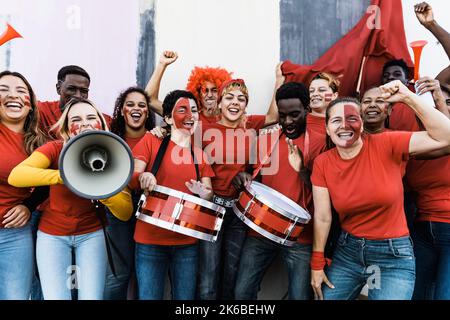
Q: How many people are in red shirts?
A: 13